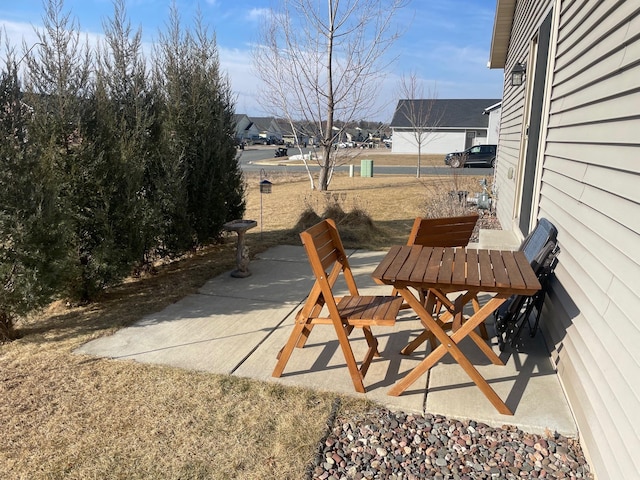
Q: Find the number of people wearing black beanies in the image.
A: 0